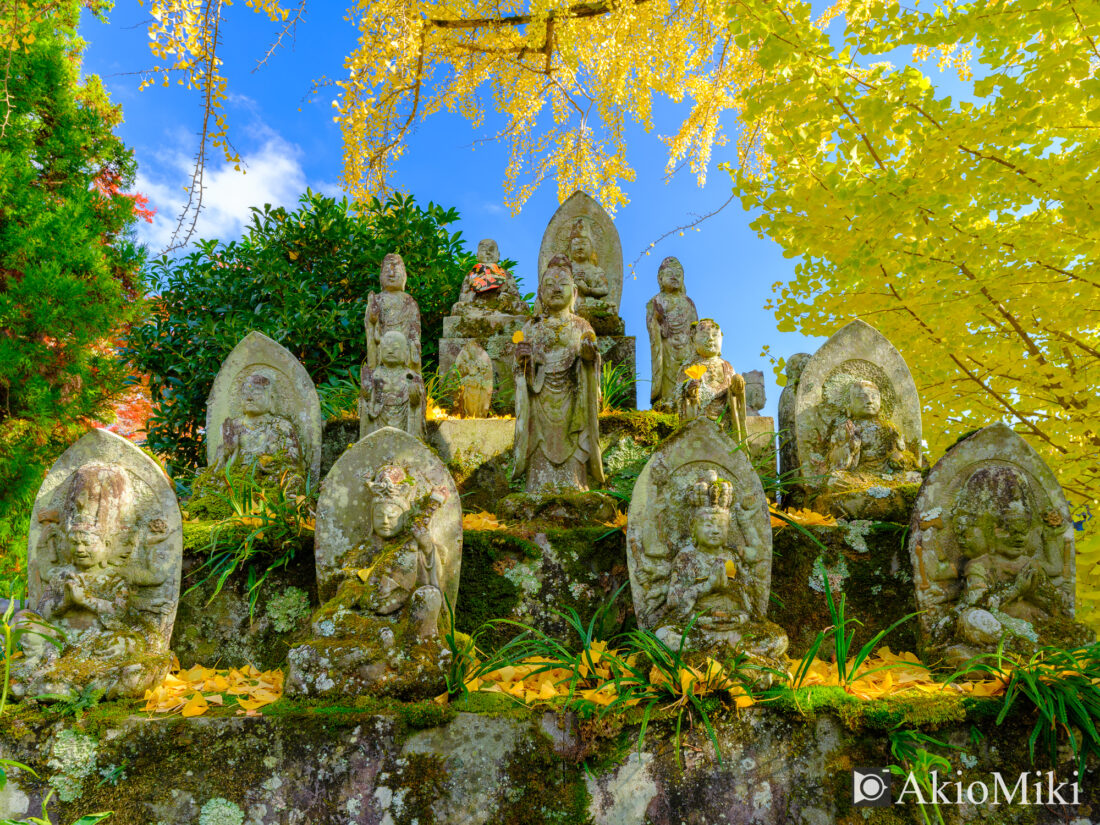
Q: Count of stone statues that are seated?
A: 8